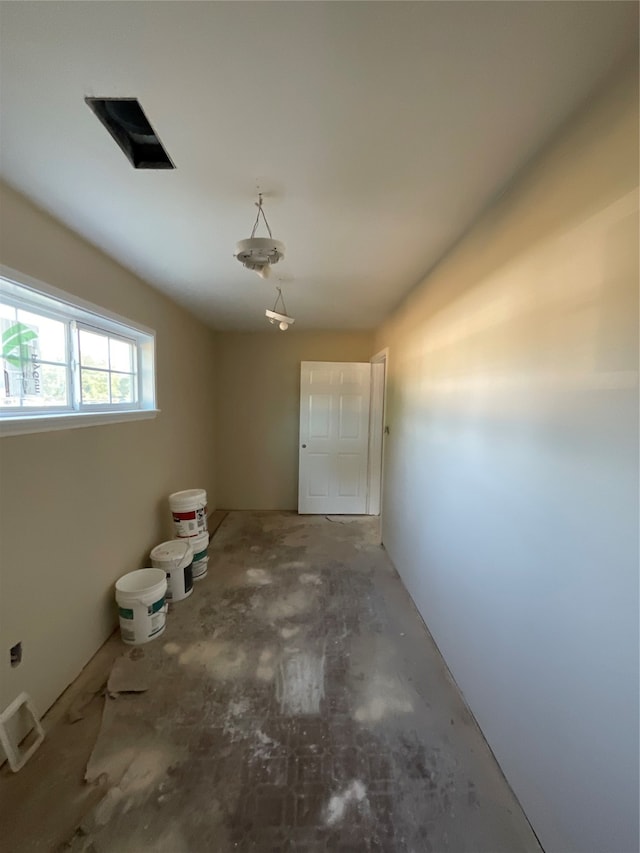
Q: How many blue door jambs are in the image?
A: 0